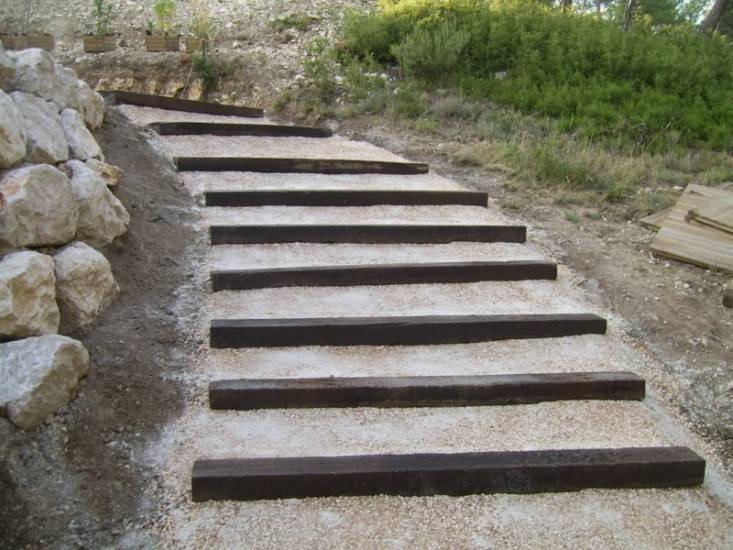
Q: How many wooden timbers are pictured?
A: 9